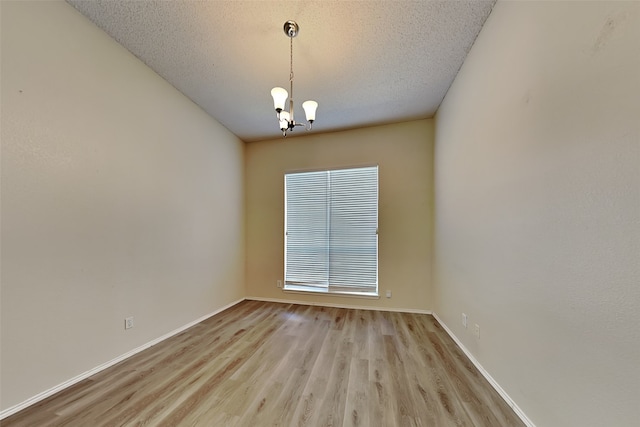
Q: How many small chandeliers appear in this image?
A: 1